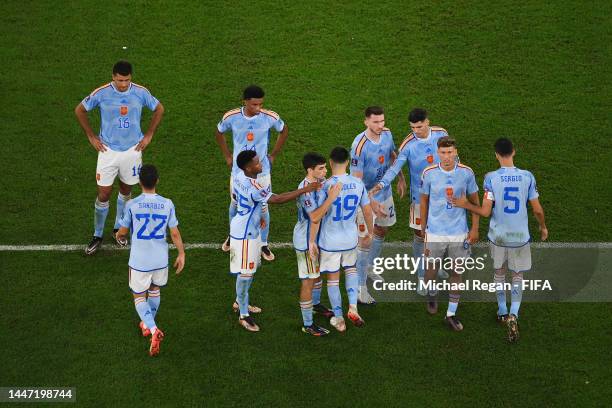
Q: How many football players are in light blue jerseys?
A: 10